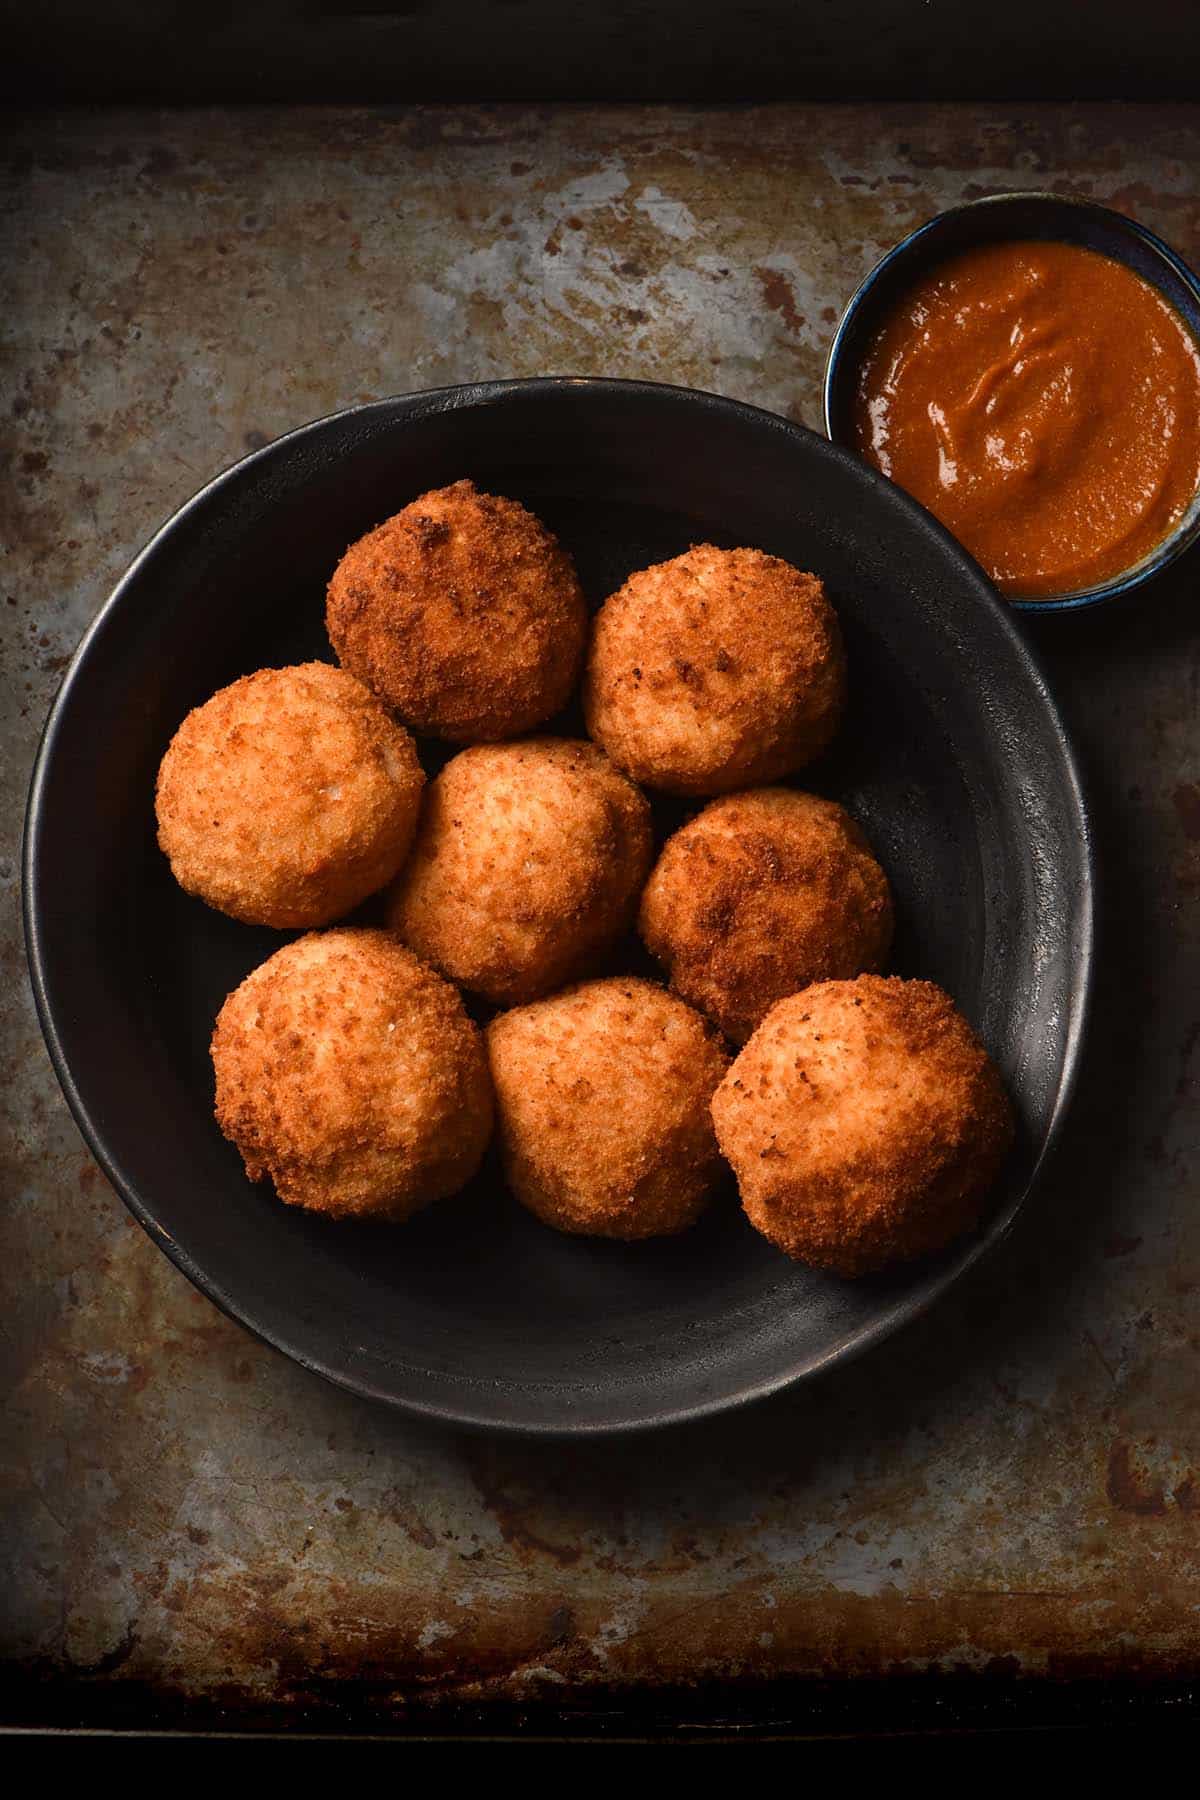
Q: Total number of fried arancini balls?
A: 8